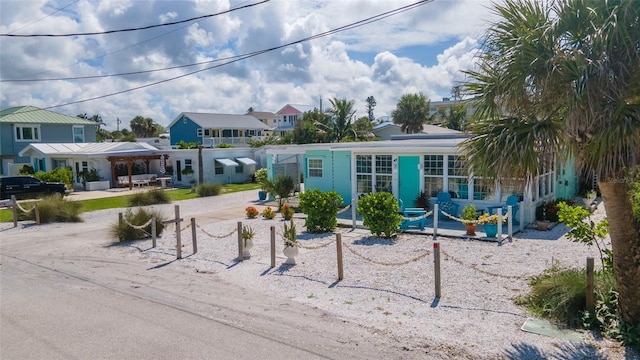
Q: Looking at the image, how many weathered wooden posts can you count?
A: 11